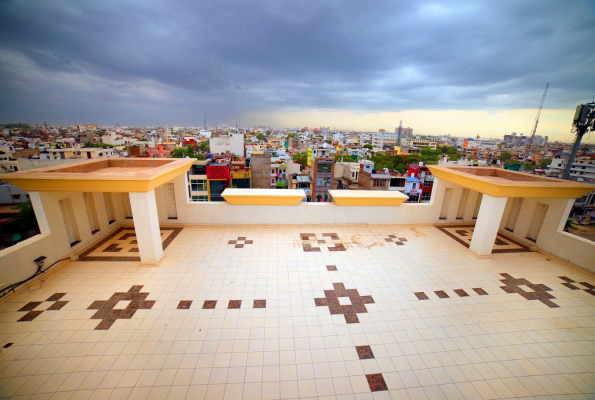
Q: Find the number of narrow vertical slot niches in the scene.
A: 10